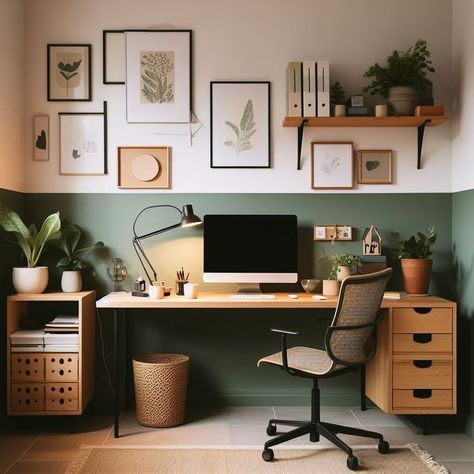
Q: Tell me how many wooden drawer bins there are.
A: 8